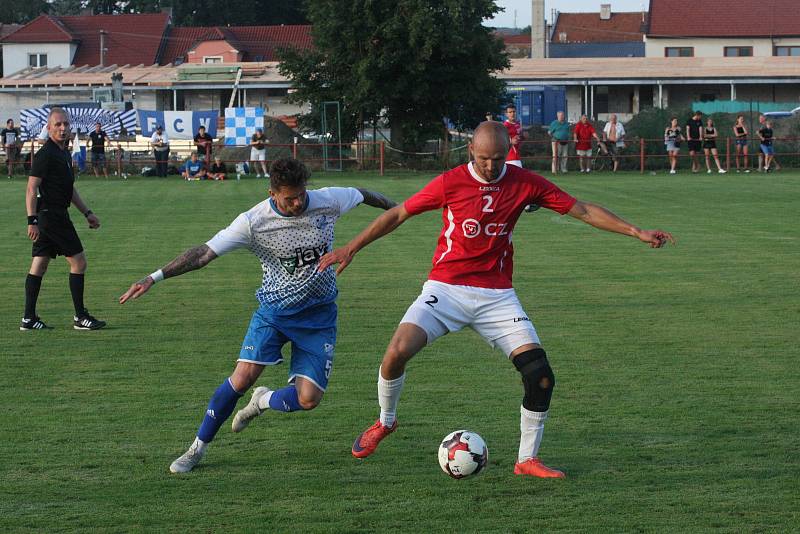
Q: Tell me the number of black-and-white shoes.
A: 2